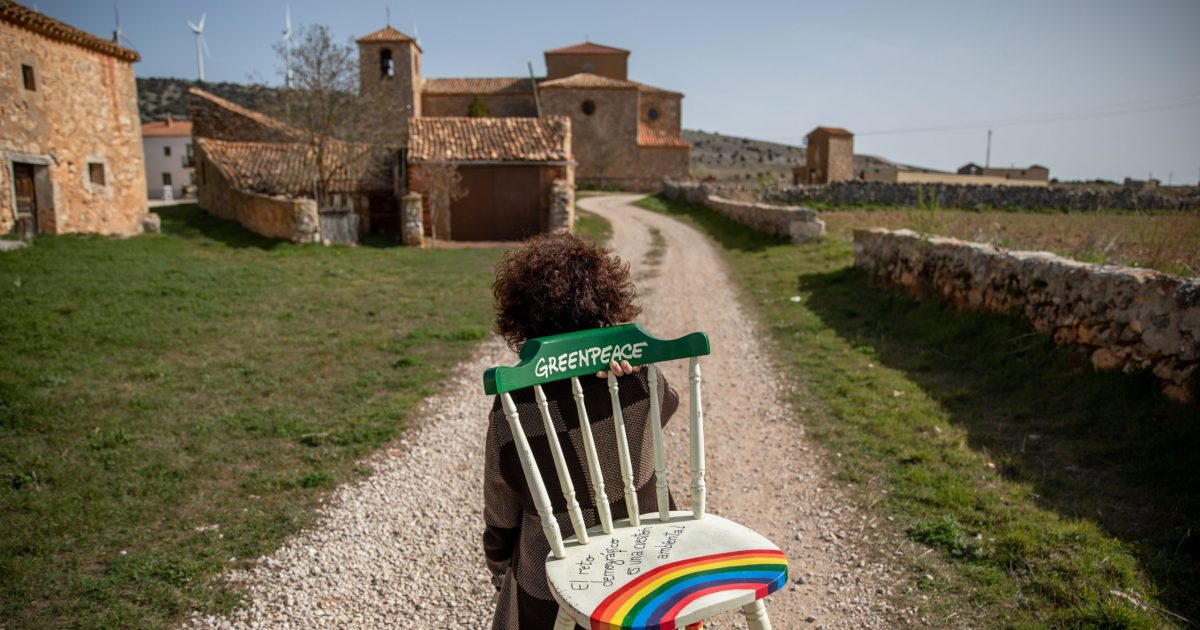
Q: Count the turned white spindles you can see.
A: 6